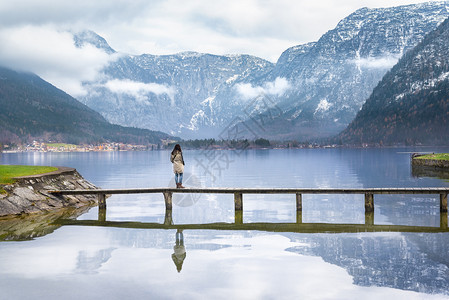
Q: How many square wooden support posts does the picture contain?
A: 6